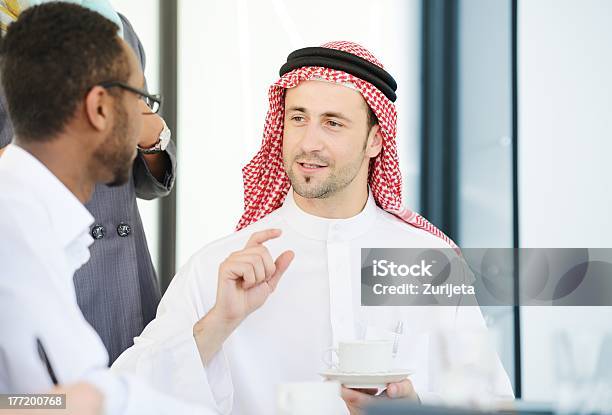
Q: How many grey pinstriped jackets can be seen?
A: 1